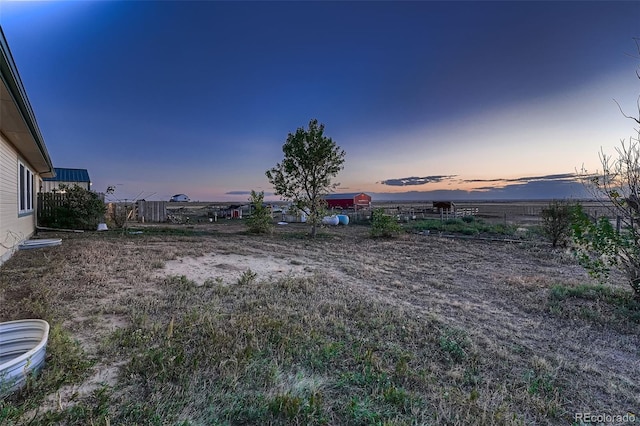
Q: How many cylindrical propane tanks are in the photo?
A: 2